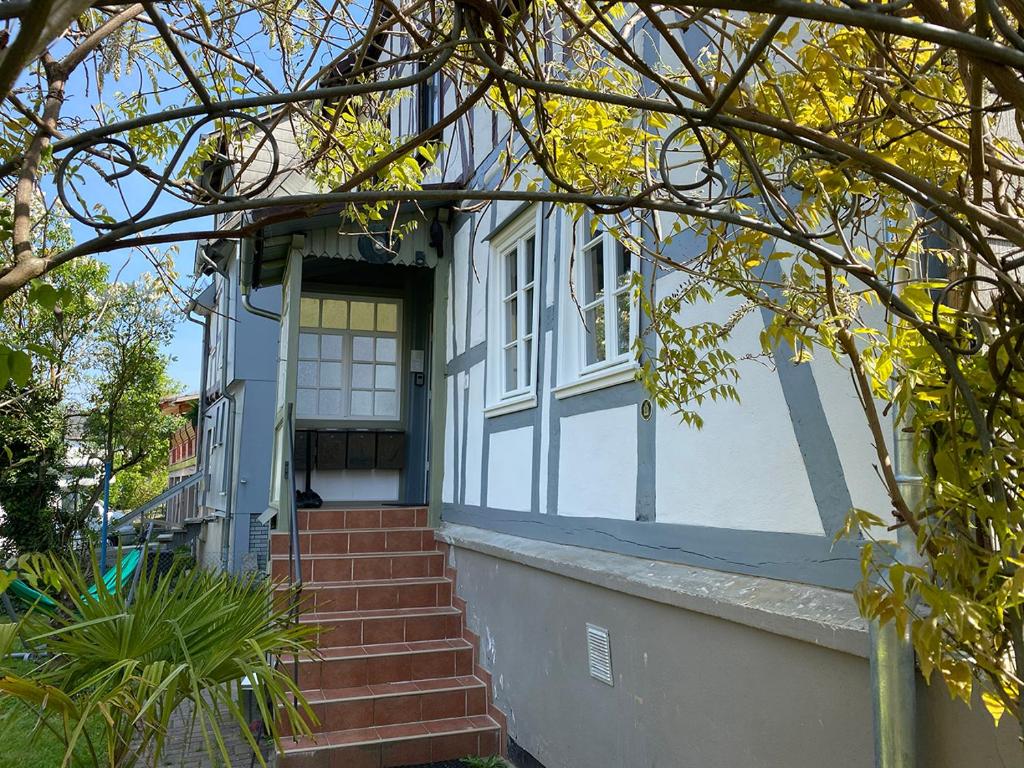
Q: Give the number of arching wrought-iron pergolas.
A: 1